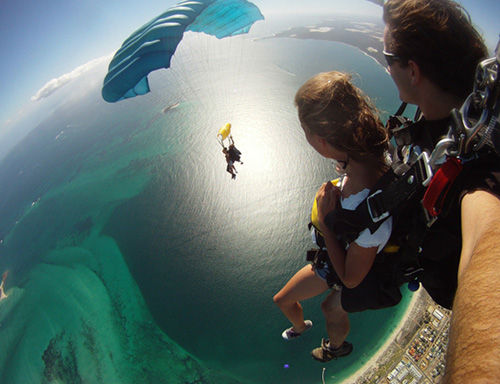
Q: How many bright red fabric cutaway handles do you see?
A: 1